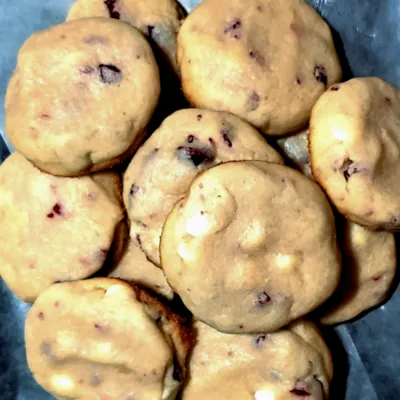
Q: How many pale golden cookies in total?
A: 11